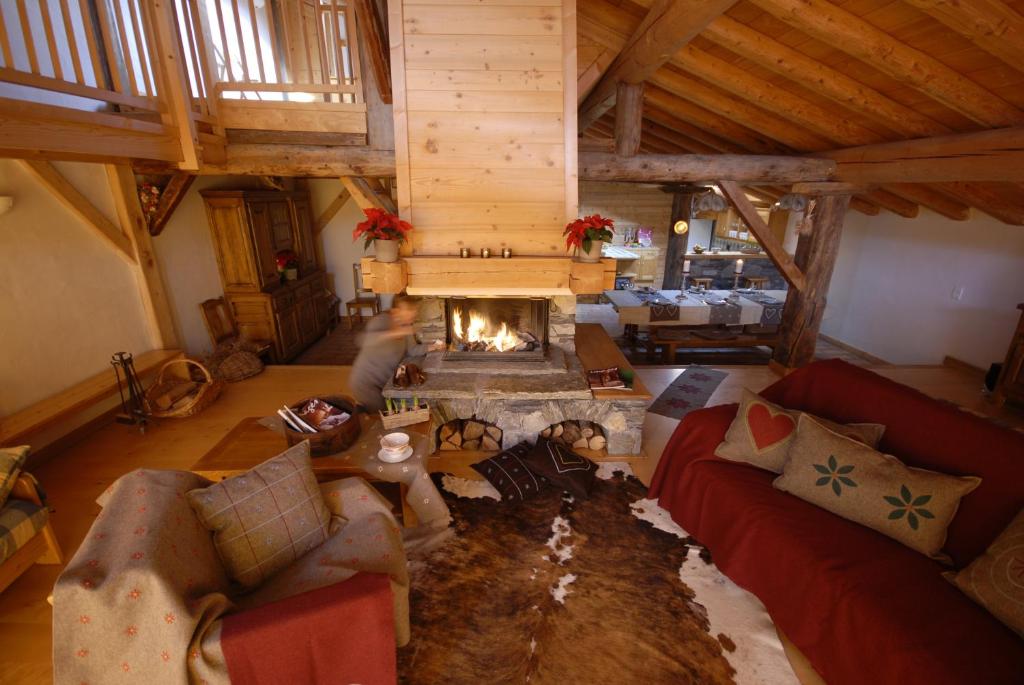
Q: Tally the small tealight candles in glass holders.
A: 3